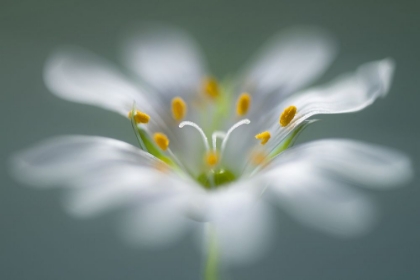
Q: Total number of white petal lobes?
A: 10